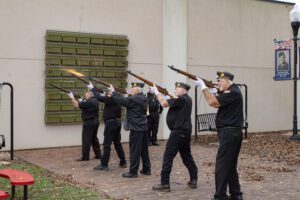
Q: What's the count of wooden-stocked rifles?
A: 5